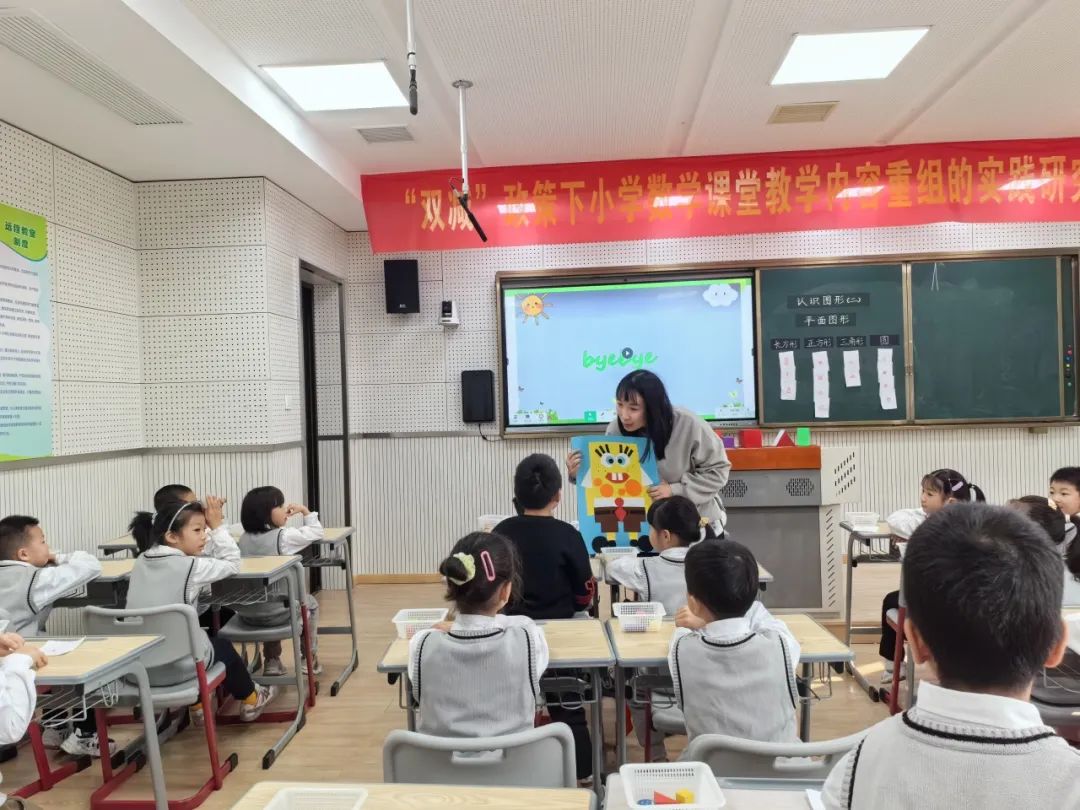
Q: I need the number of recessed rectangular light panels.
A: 2